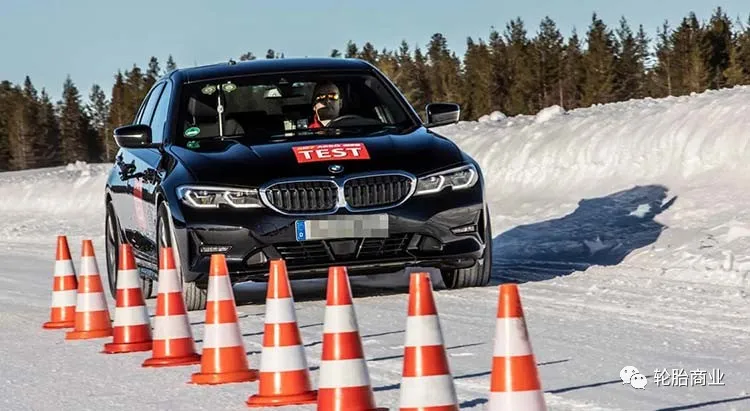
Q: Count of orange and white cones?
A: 9